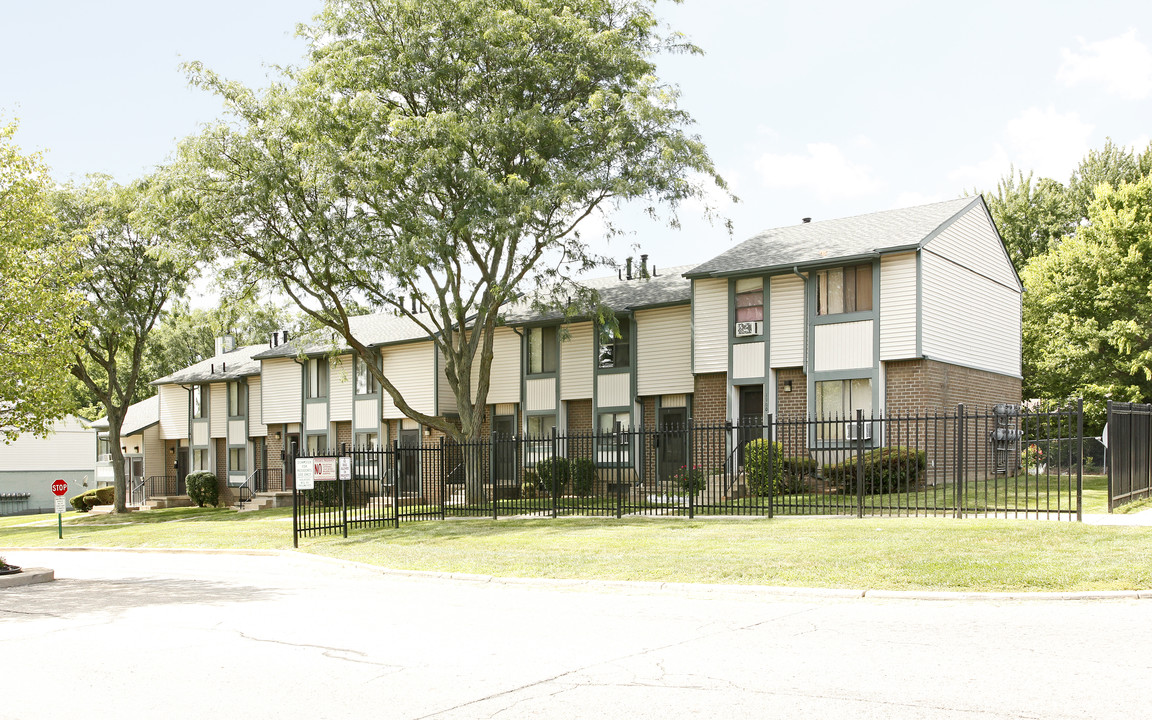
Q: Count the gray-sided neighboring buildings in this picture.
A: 1